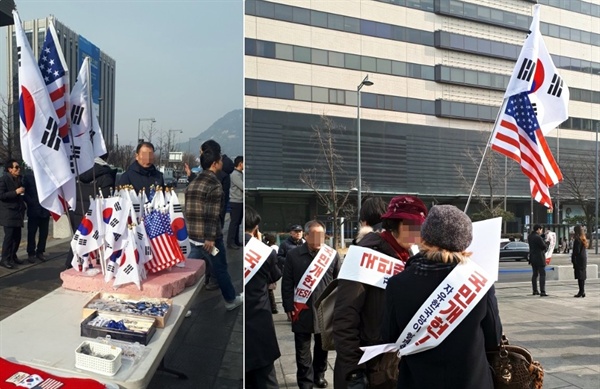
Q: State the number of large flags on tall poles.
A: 5